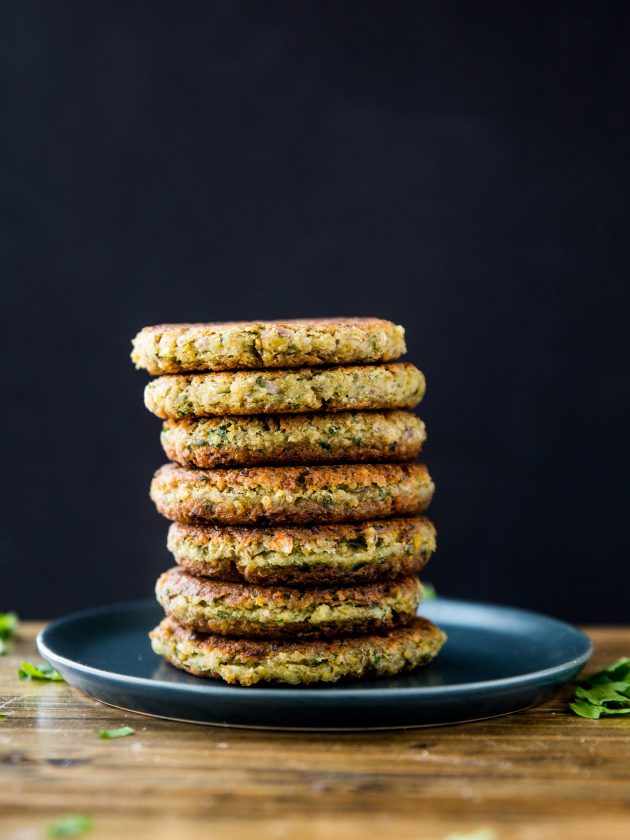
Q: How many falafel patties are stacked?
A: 7